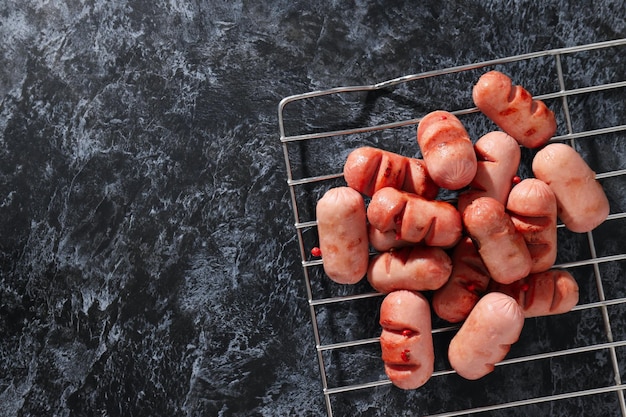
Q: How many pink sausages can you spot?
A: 15